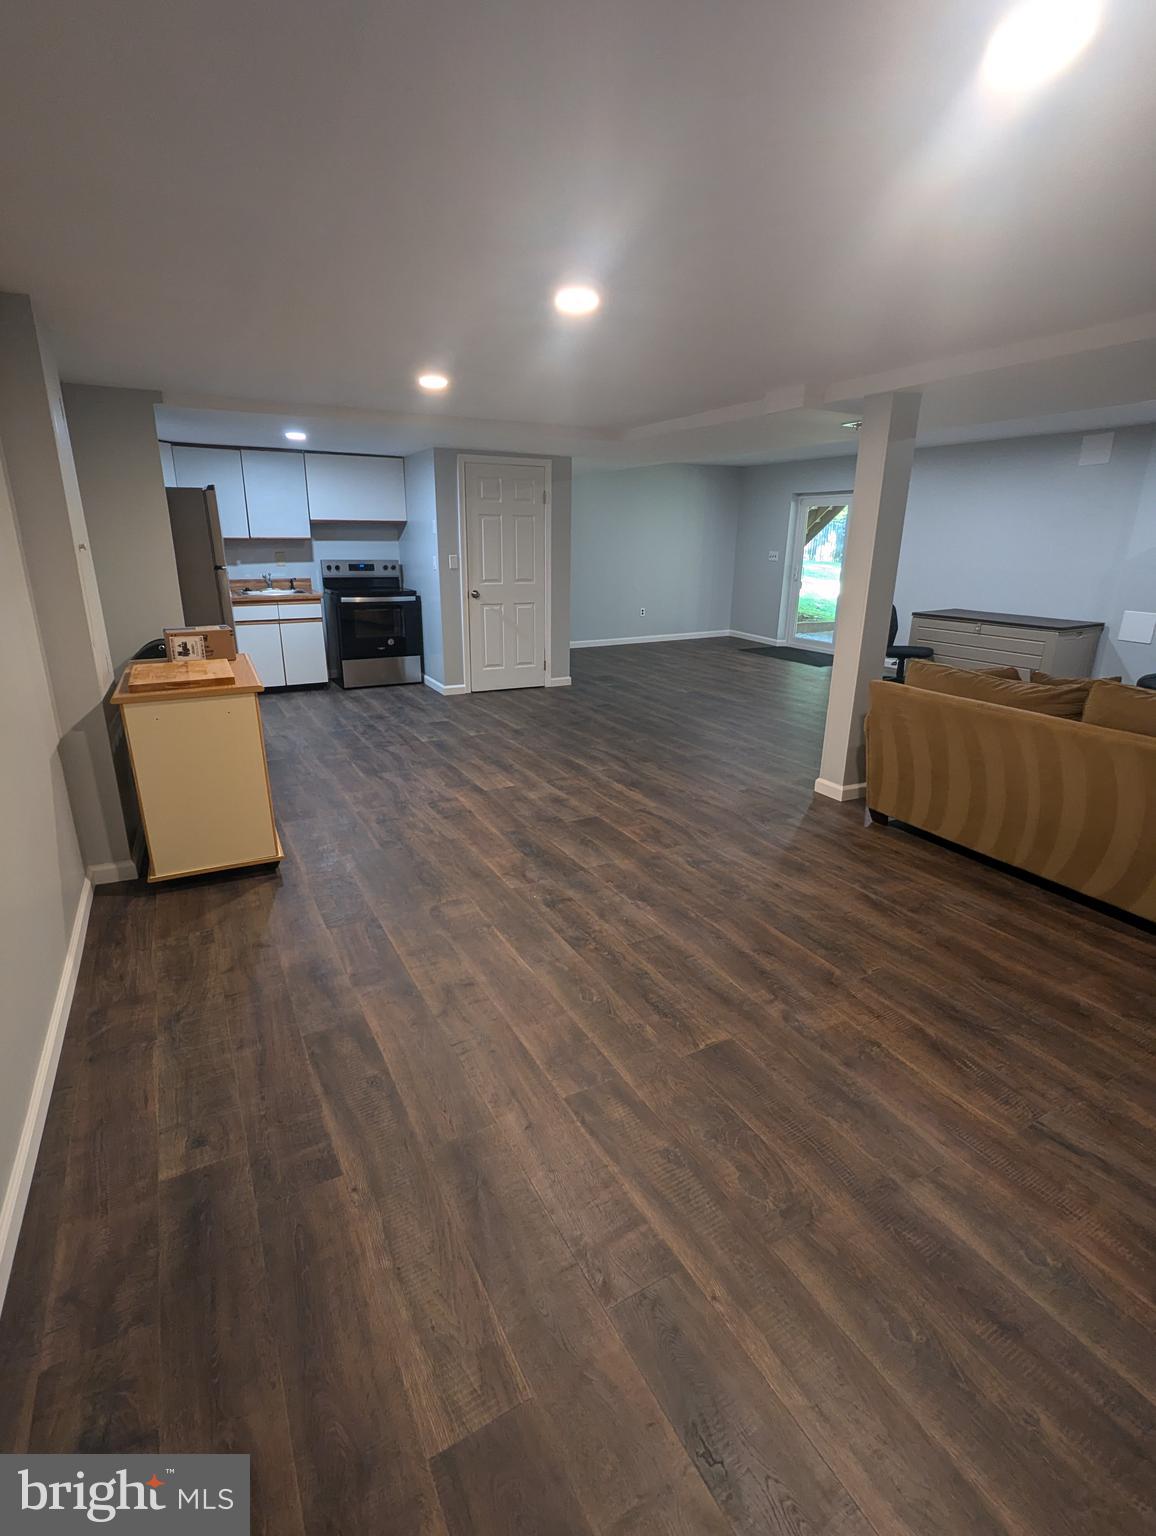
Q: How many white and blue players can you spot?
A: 0